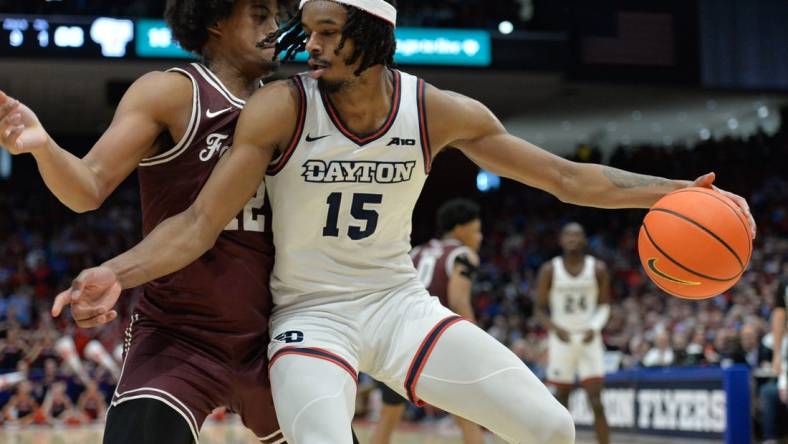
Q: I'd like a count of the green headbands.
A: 0